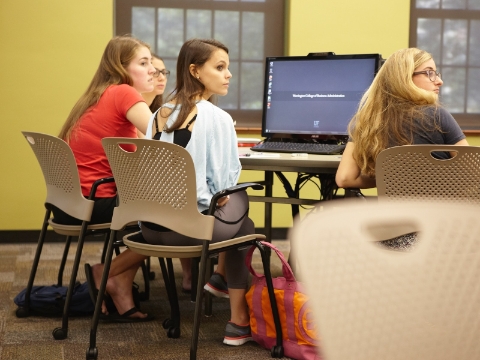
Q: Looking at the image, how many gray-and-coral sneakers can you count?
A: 2